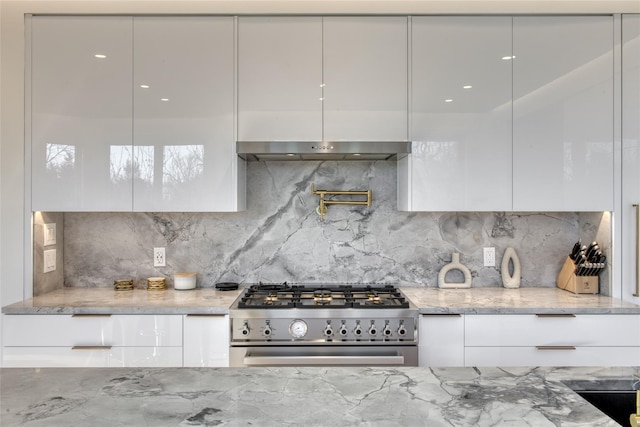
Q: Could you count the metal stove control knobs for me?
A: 8